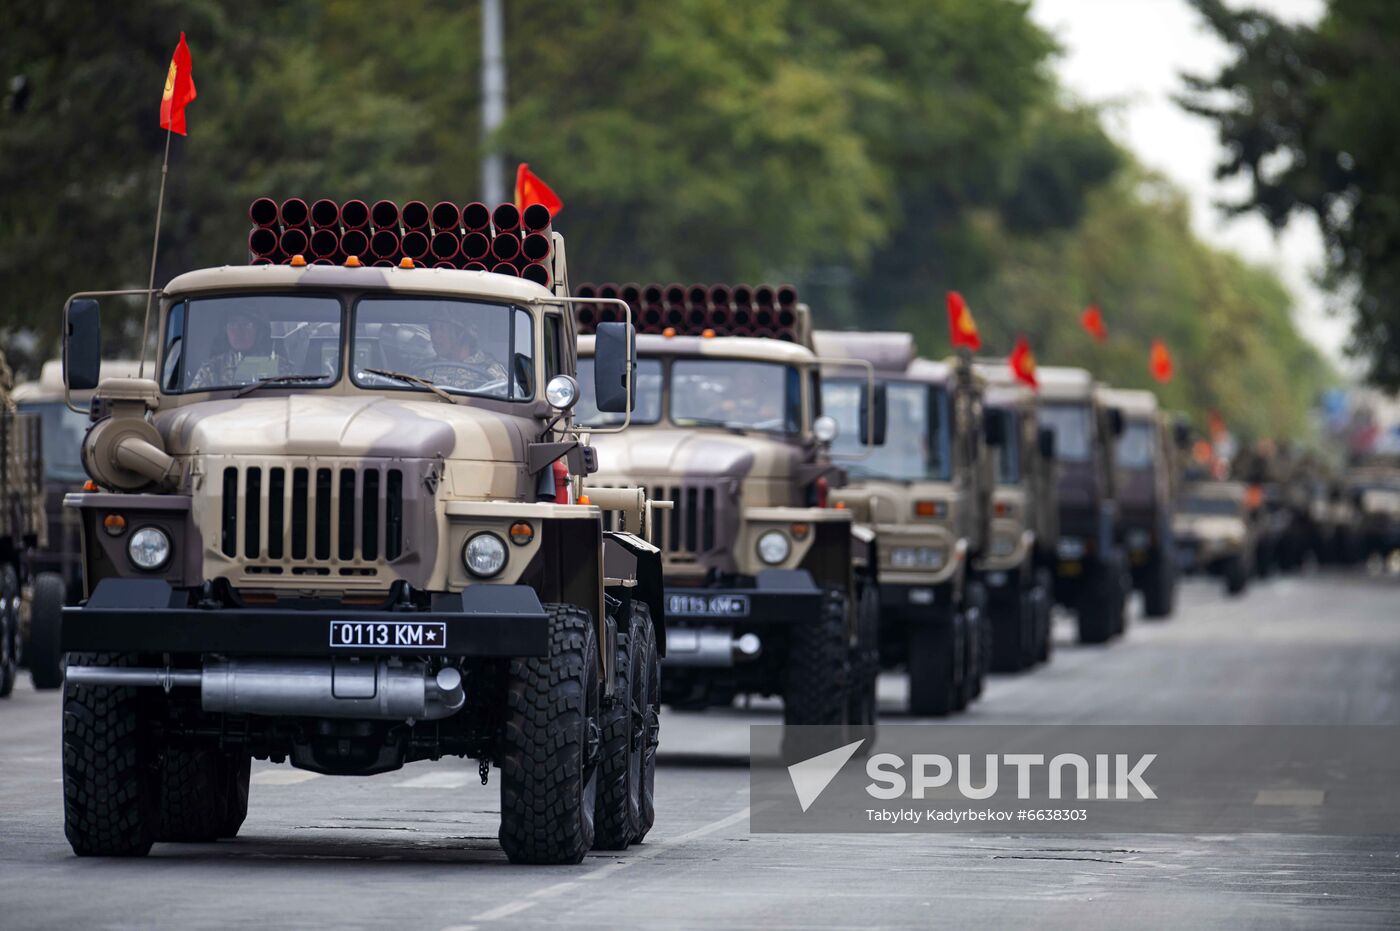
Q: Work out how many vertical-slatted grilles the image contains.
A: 2